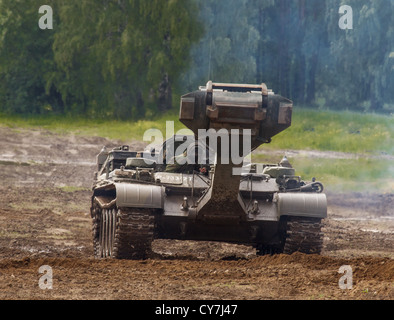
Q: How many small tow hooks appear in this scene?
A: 2